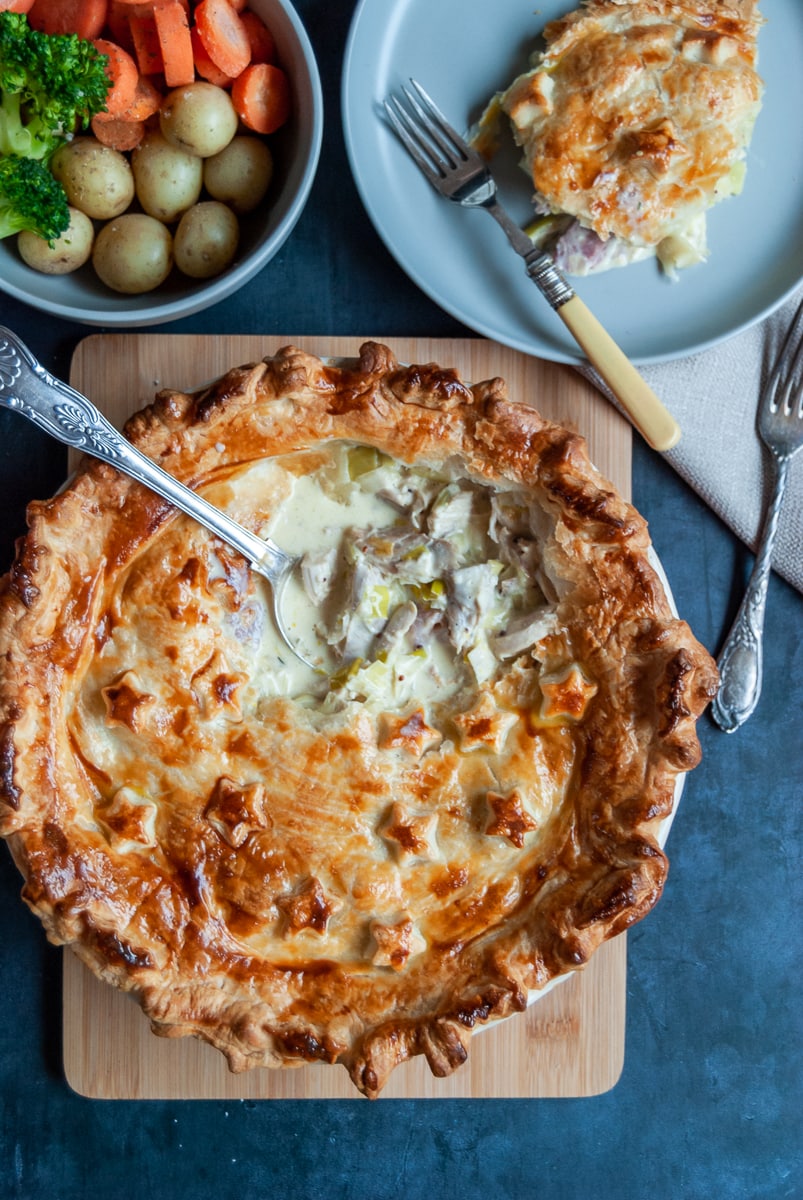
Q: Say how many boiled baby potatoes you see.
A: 7